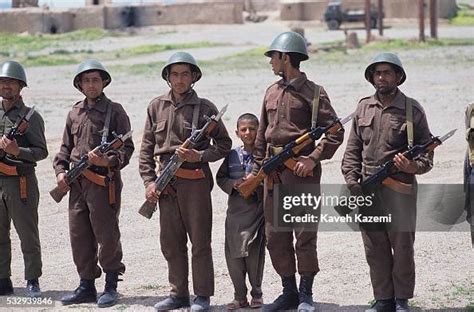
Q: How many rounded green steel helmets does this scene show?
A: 5